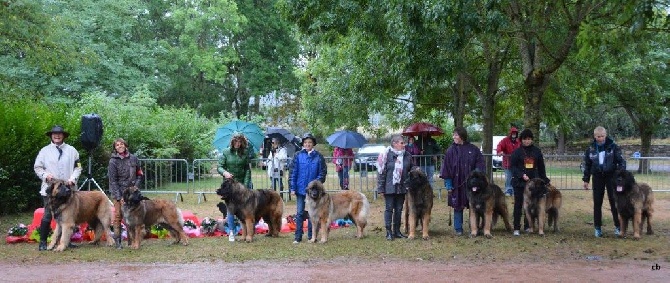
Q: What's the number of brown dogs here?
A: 8